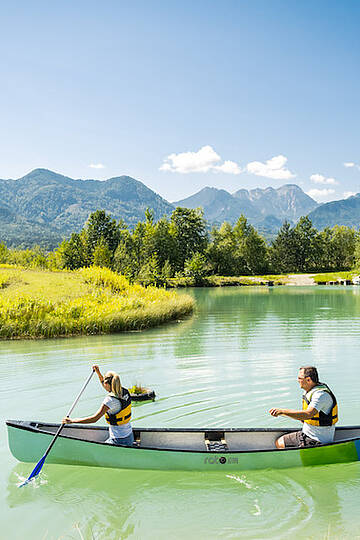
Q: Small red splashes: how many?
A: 0